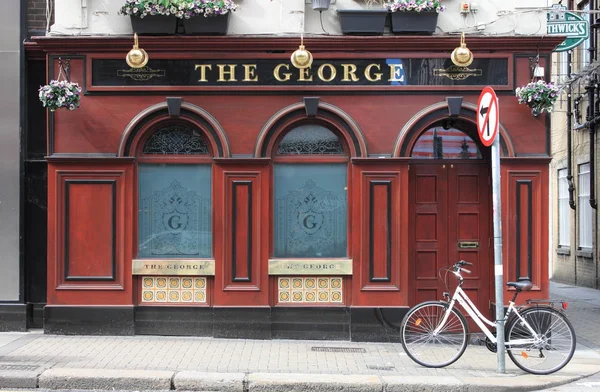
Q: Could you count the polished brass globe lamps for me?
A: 3